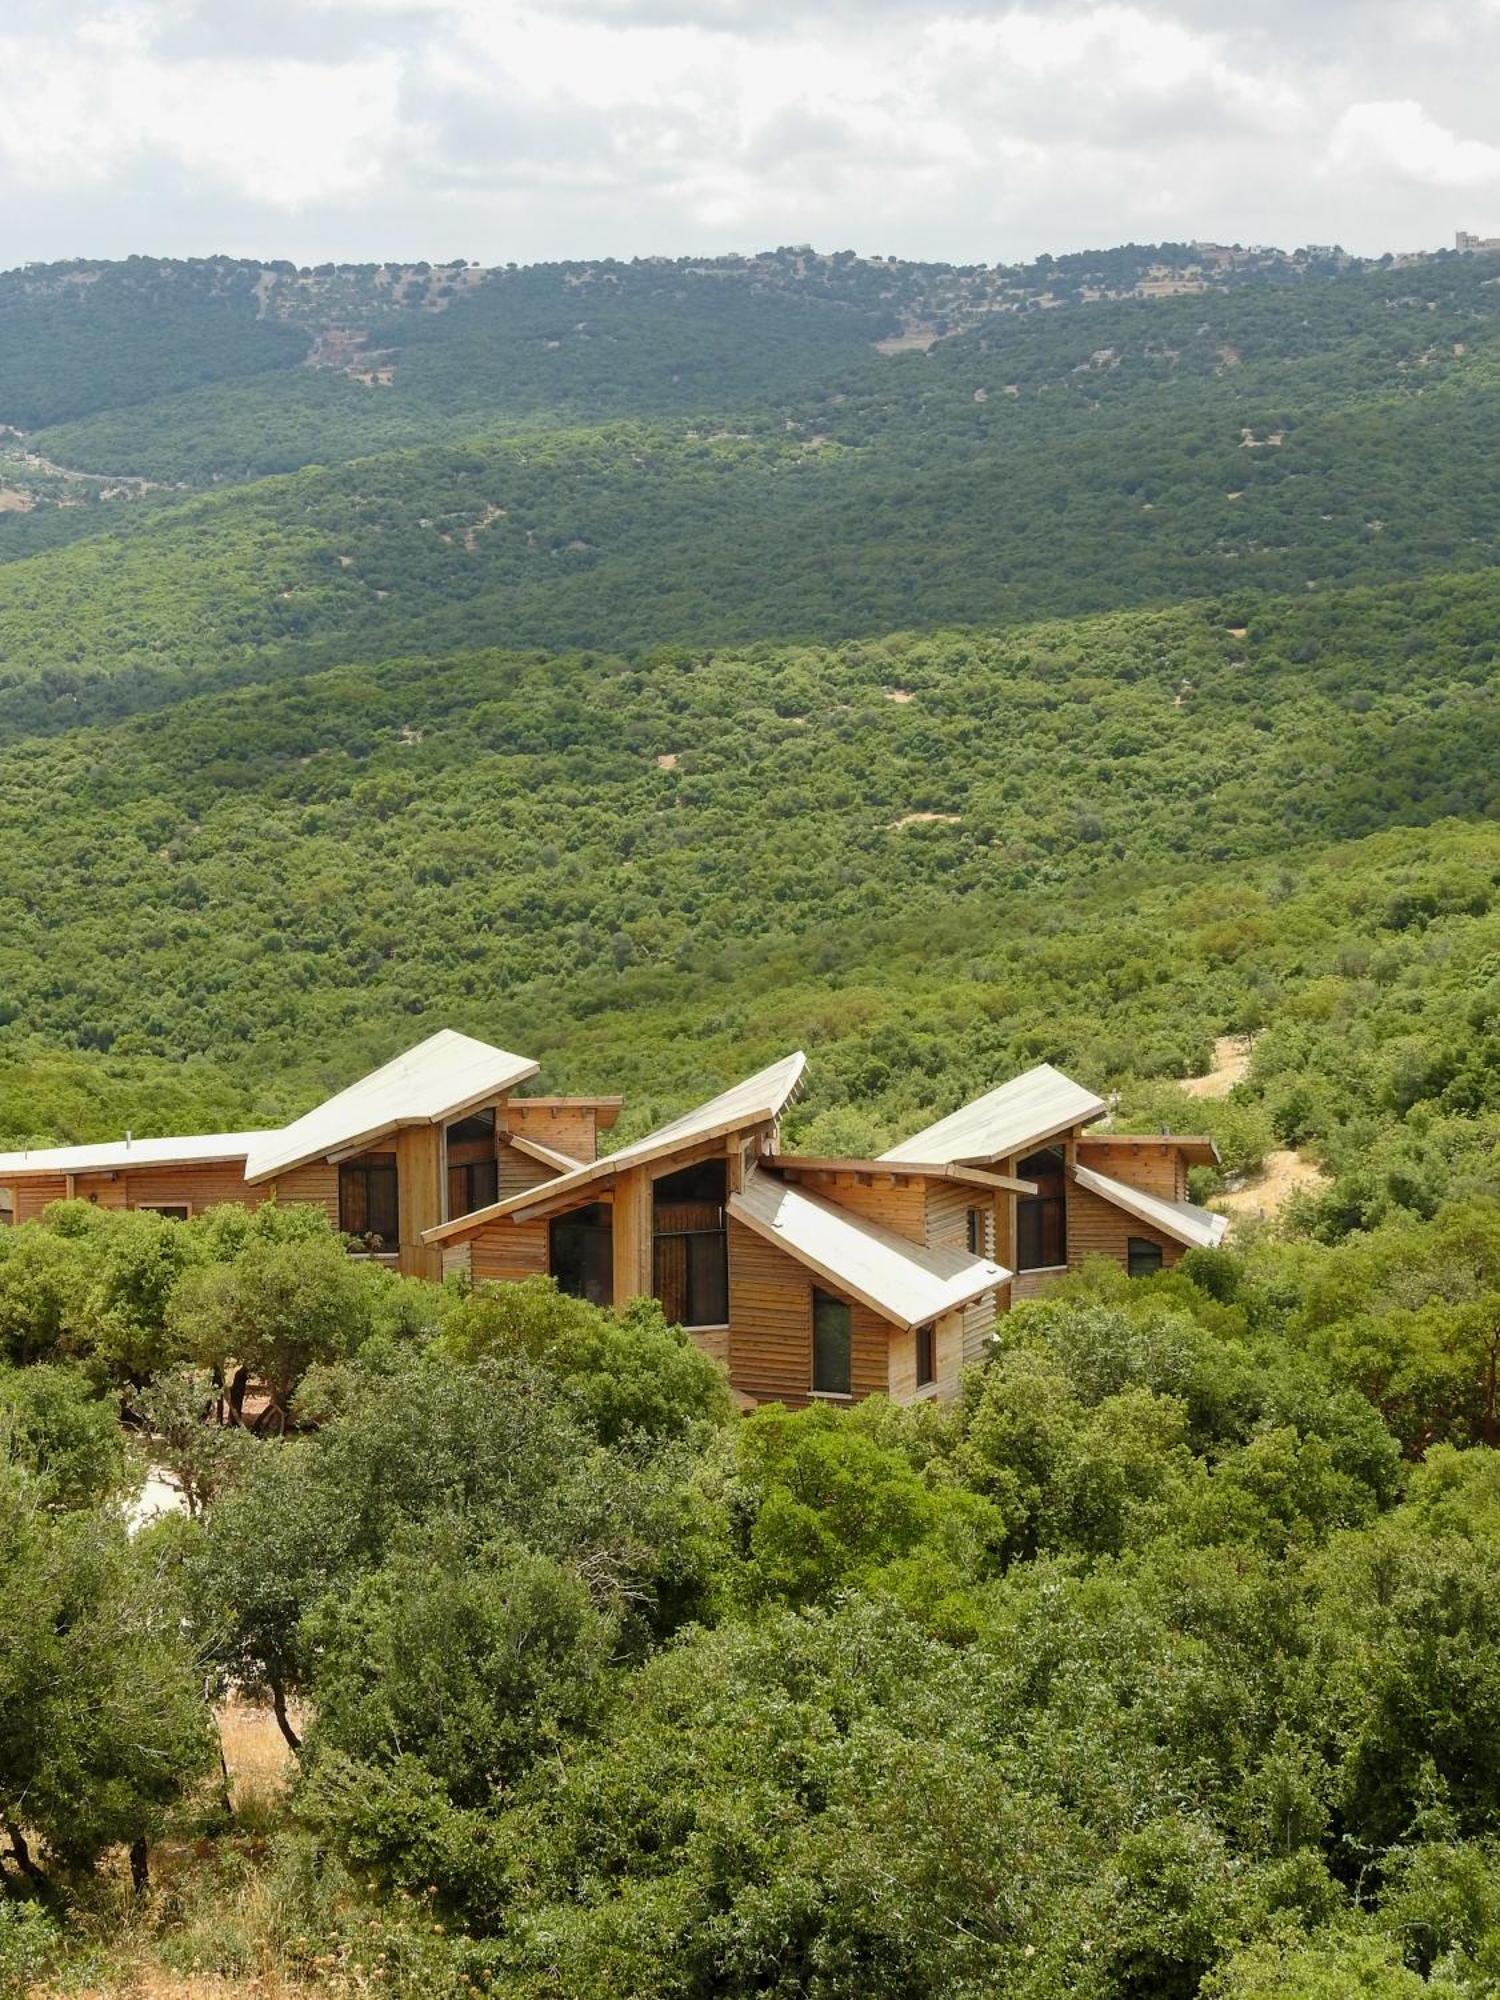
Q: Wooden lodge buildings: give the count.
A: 3